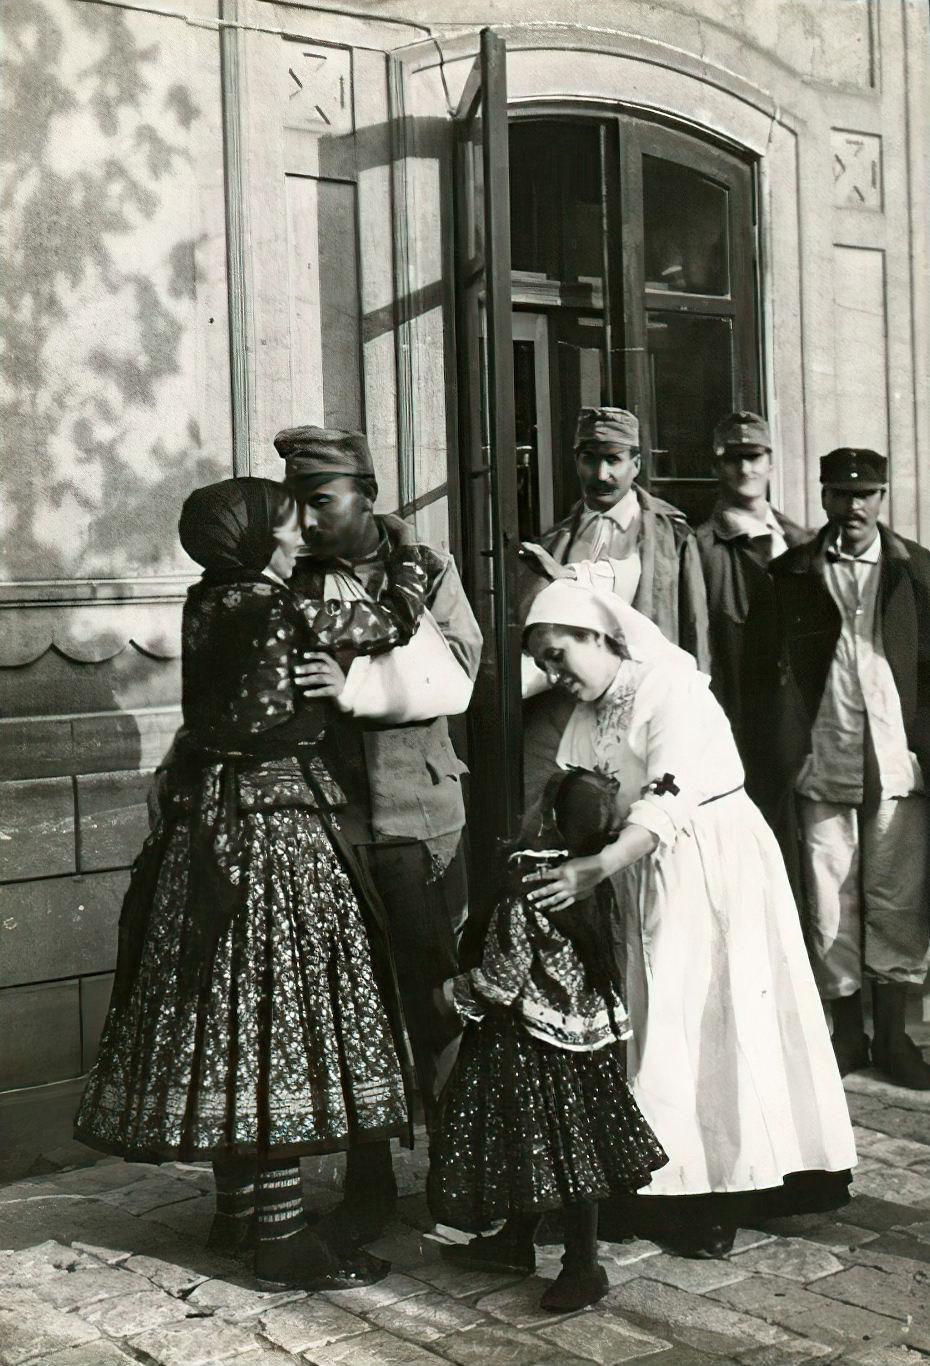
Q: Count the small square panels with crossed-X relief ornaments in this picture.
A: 2